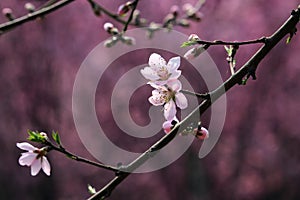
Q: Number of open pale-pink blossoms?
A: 3